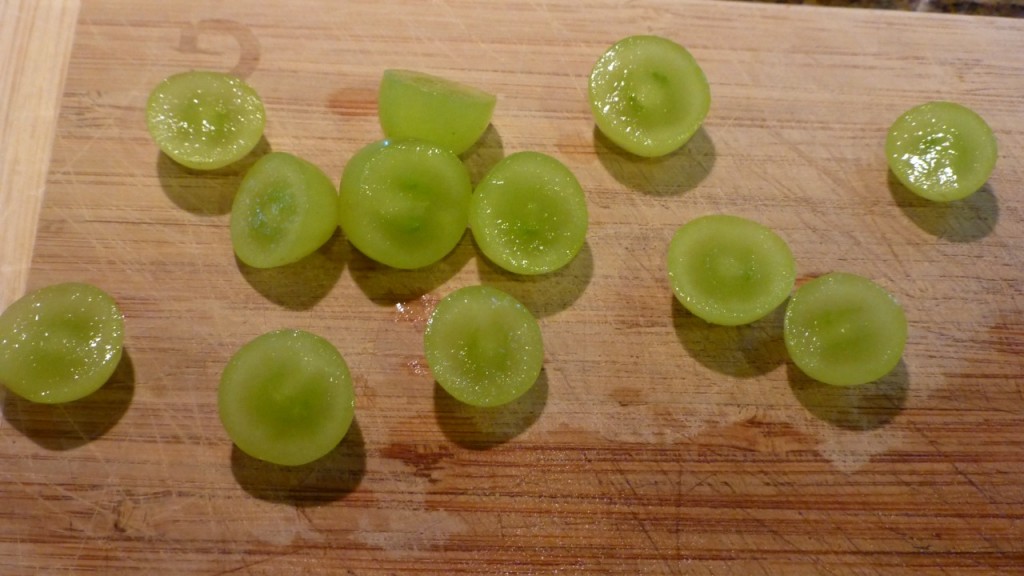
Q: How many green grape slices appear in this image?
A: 12